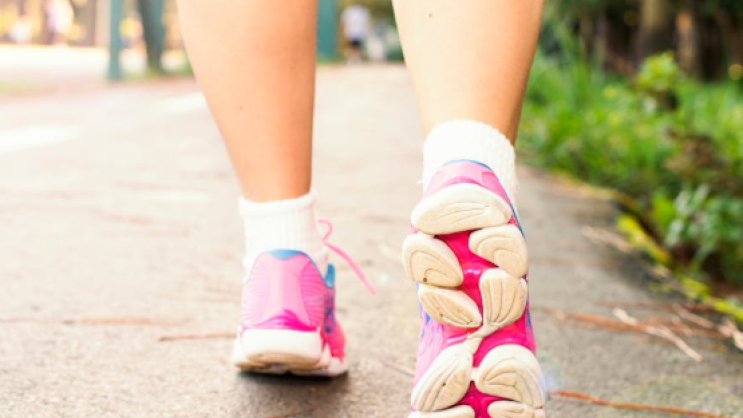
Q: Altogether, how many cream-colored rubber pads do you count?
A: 9